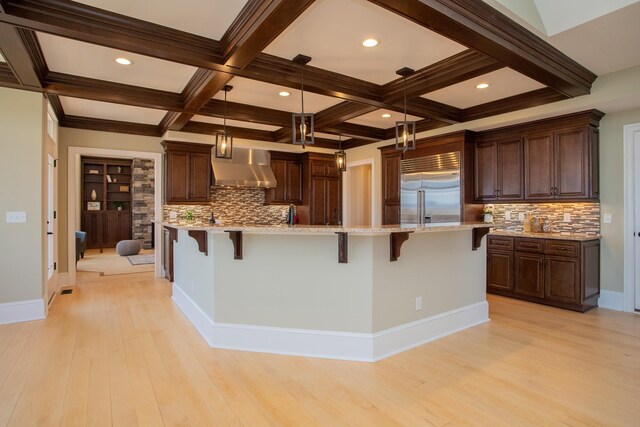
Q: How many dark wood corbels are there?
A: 6